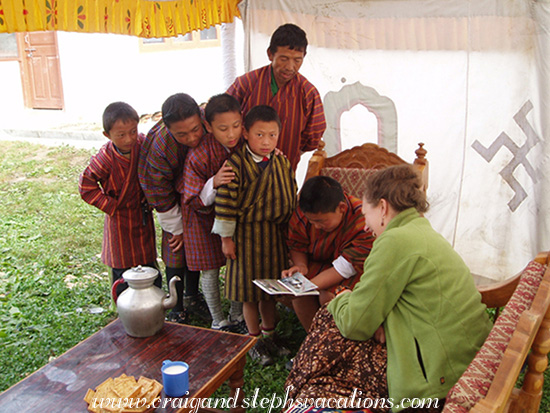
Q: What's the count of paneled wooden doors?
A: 1